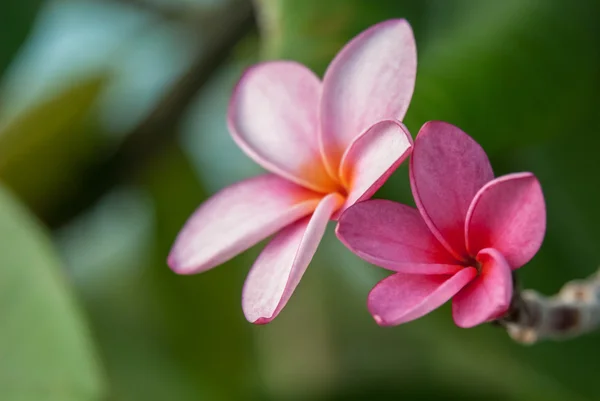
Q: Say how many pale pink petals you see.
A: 5